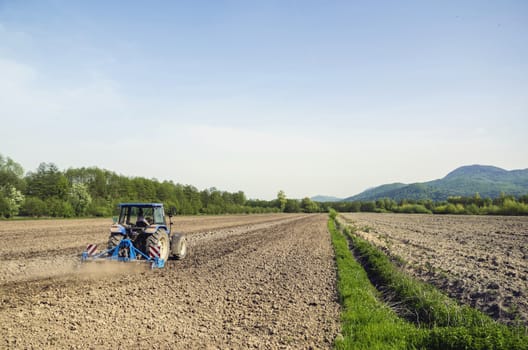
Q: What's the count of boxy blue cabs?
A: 1